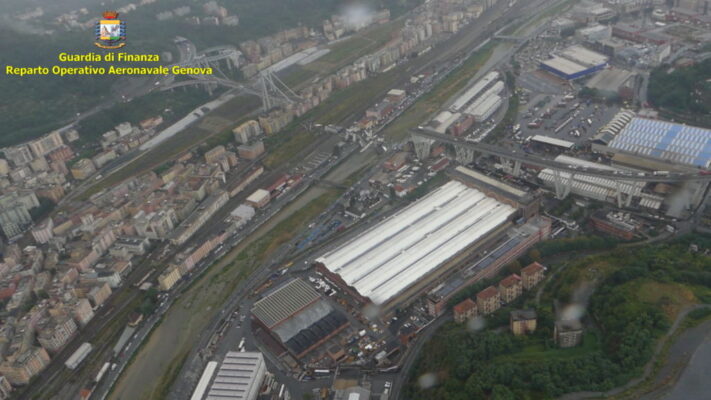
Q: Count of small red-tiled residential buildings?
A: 4